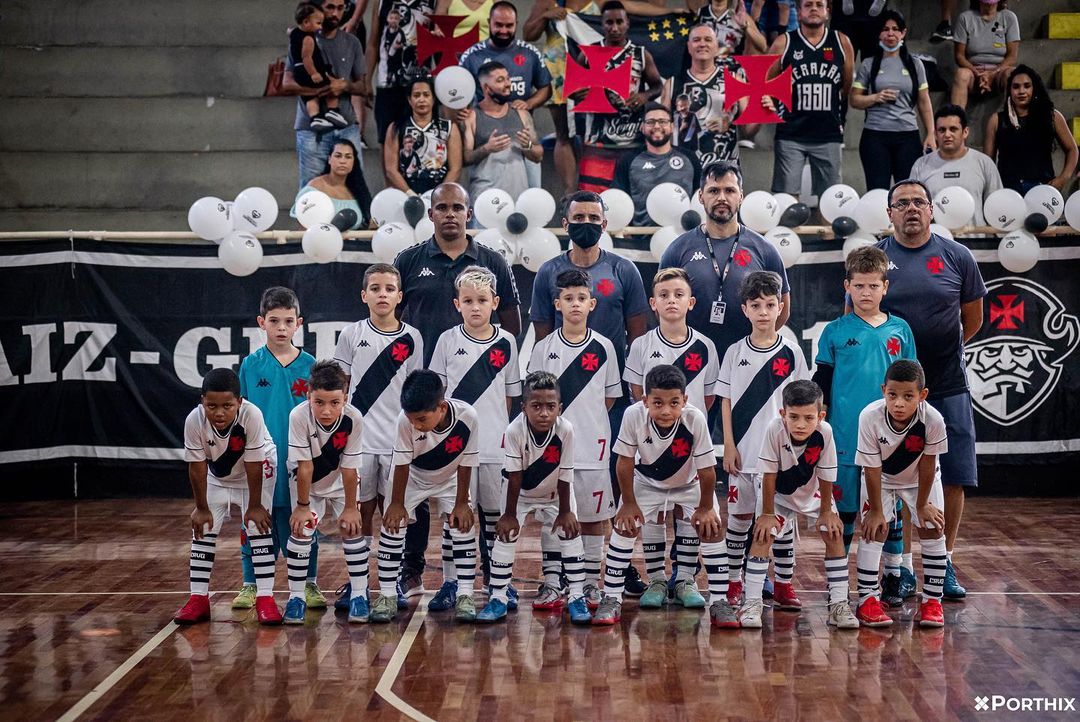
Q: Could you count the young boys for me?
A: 14